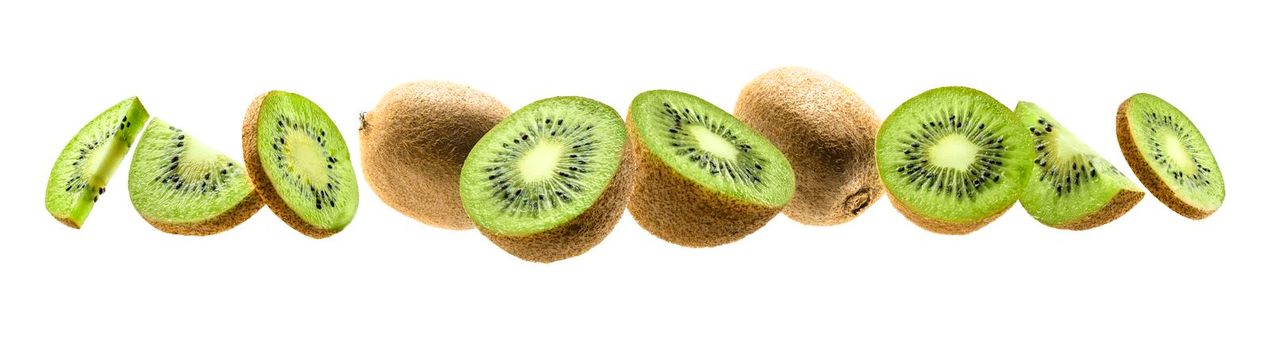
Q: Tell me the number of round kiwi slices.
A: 3